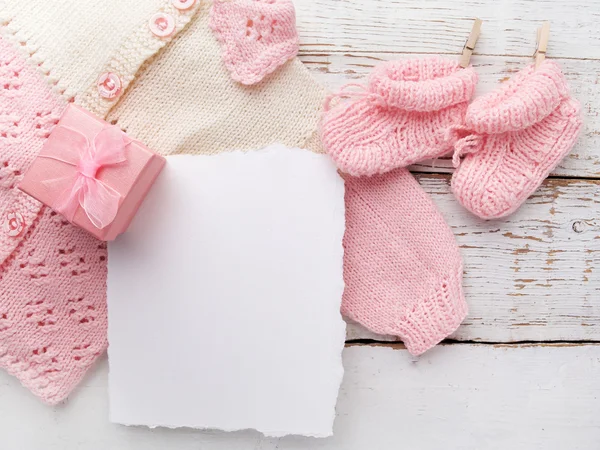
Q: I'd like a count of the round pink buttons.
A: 4